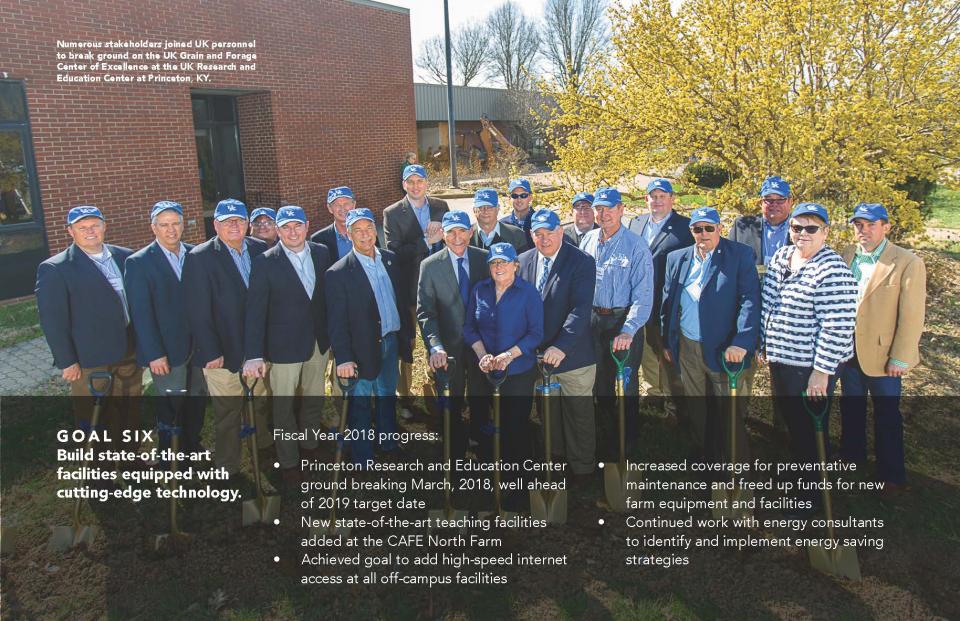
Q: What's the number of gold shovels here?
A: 10